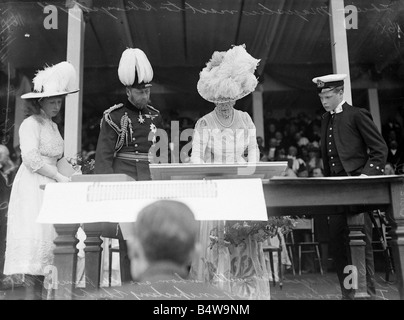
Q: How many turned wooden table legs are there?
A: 4